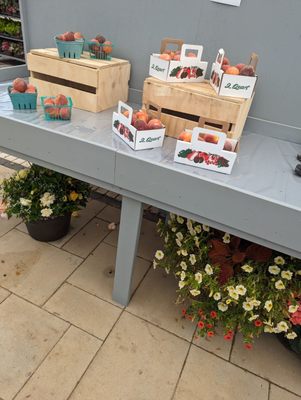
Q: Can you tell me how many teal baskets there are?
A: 4